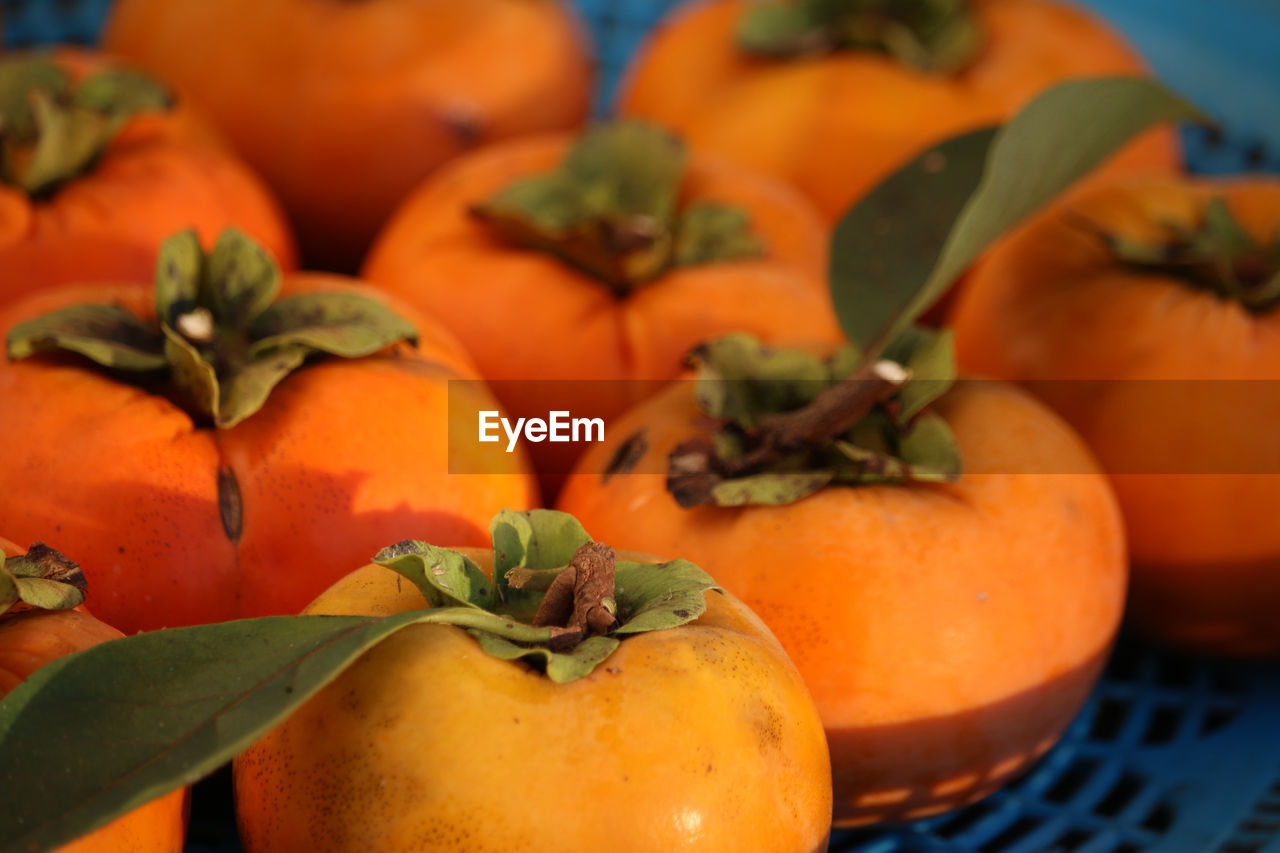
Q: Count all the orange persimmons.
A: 9